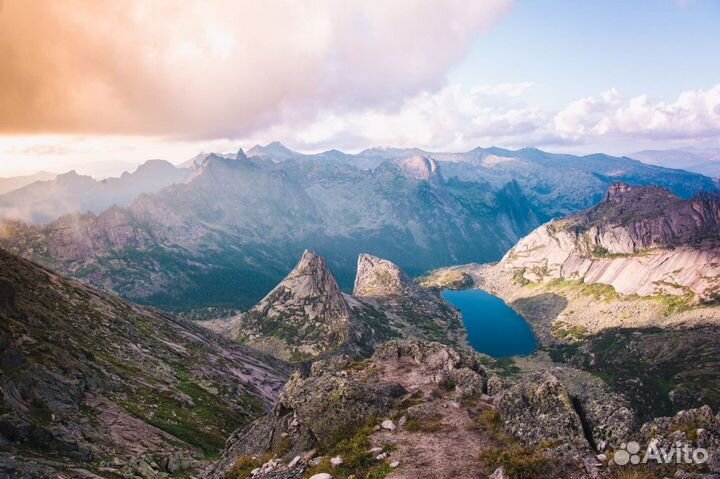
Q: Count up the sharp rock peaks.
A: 2